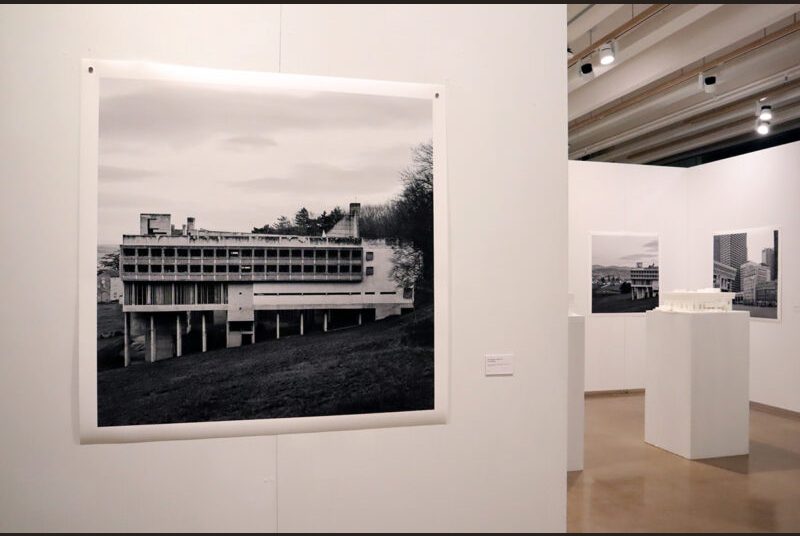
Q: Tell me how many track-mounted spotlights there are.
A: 5